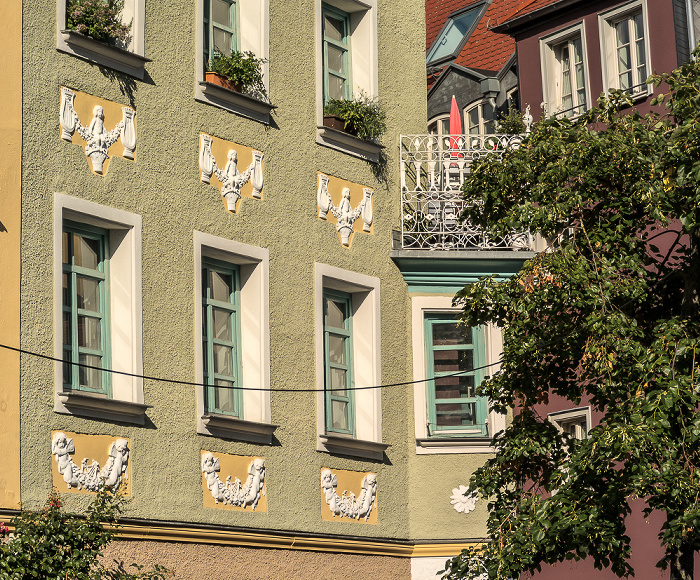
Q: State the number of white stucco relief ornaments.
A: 7